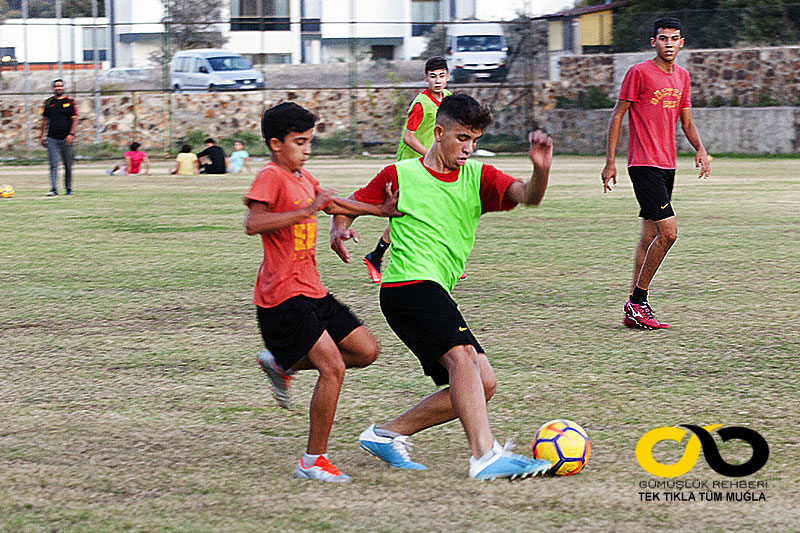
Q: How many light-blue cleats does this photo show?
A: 2